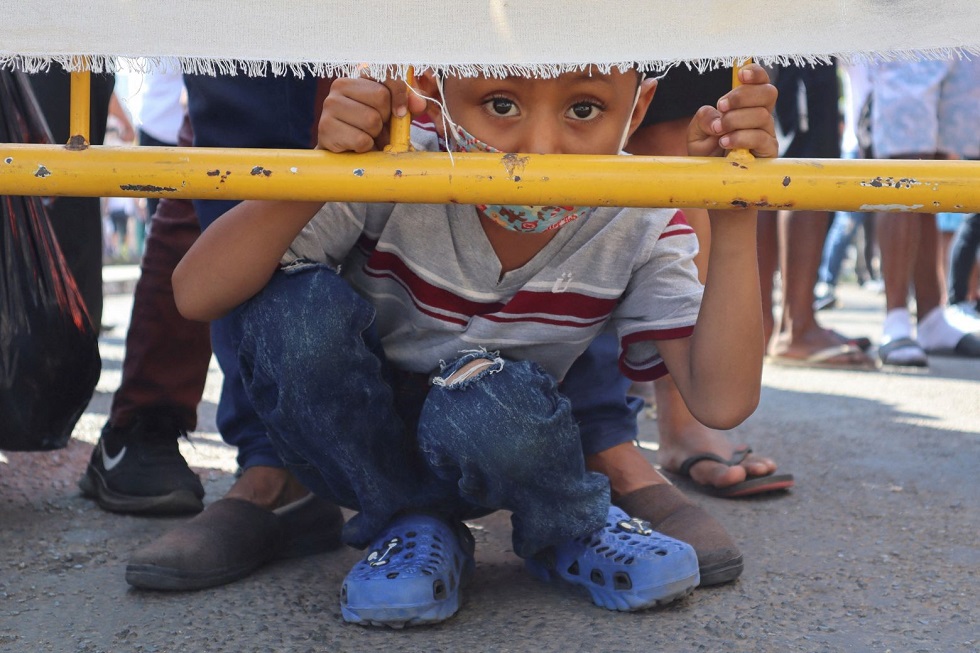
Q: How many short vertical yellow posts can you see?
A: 3